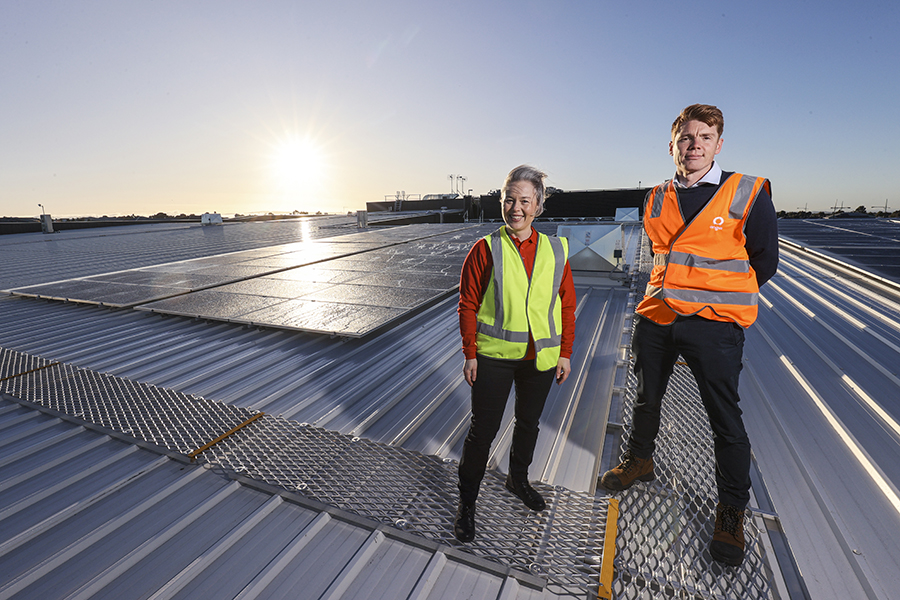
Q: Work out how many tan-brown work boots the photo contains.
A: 2